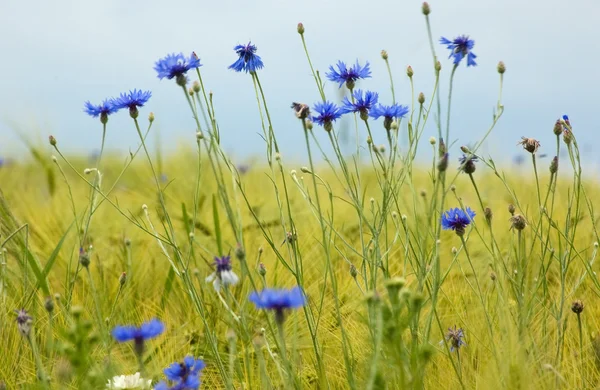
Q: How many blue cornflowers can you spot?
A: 13